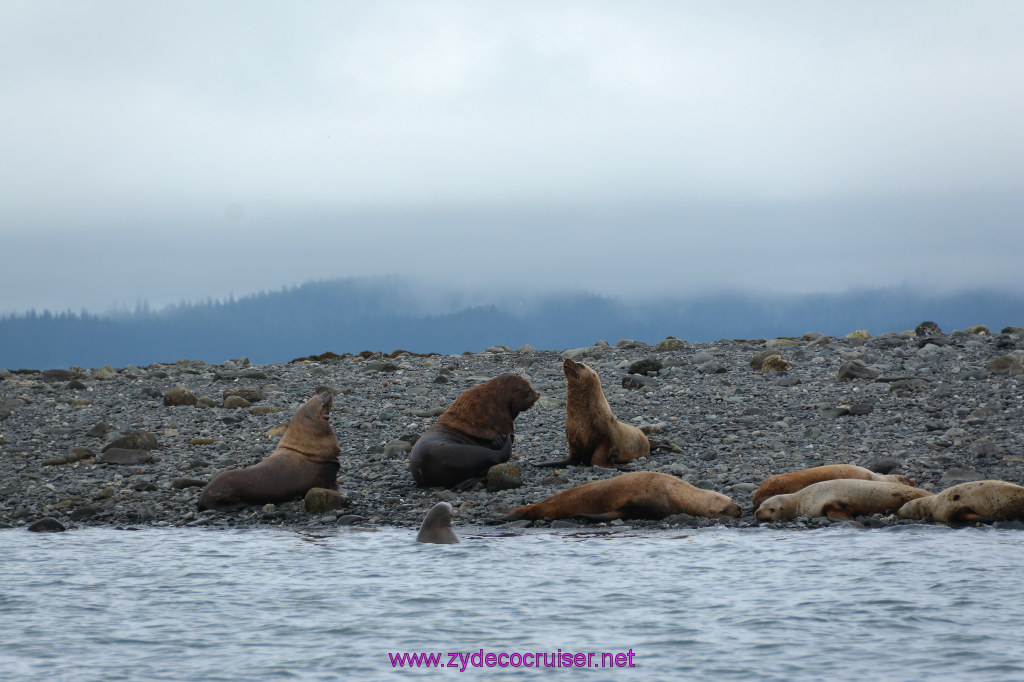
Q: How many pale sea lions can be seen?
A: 2